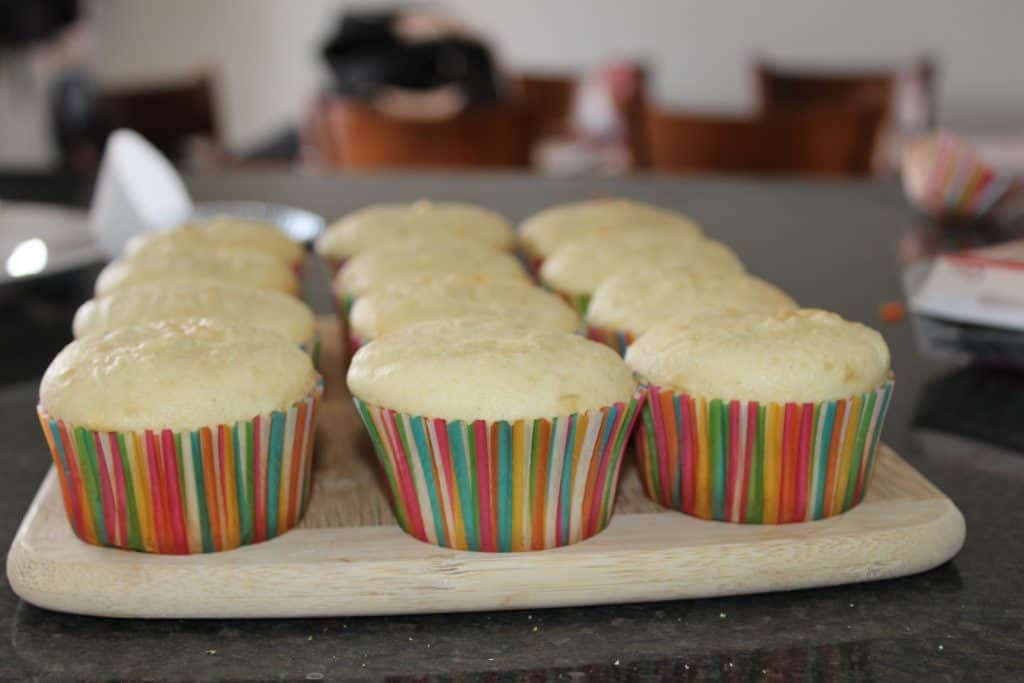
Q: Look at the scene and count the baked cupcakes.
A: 12